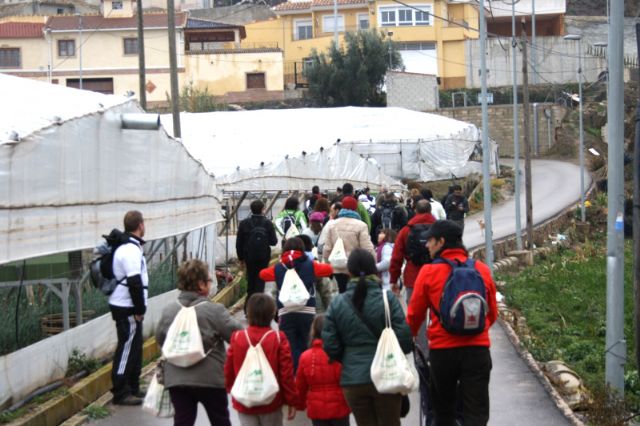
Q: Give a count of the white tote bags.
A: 7